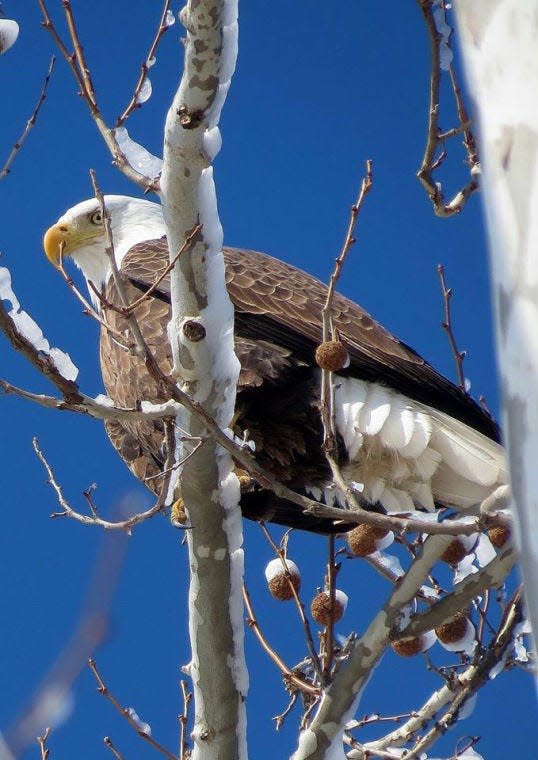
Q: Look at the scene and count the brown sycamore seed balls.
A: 8